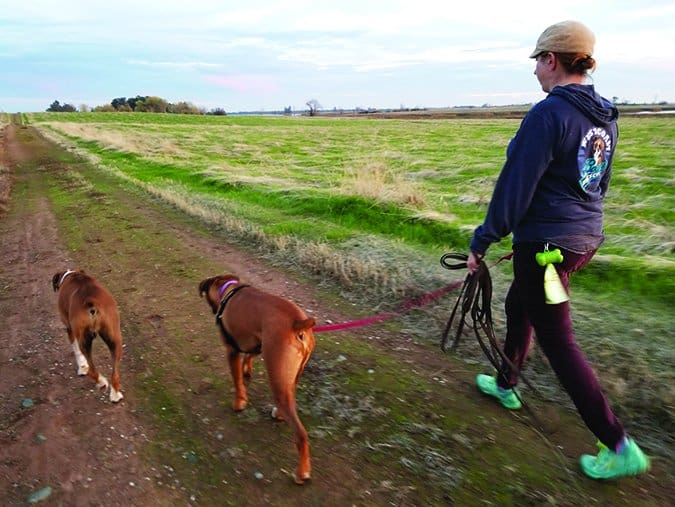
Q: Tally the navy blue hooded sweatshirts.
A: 1